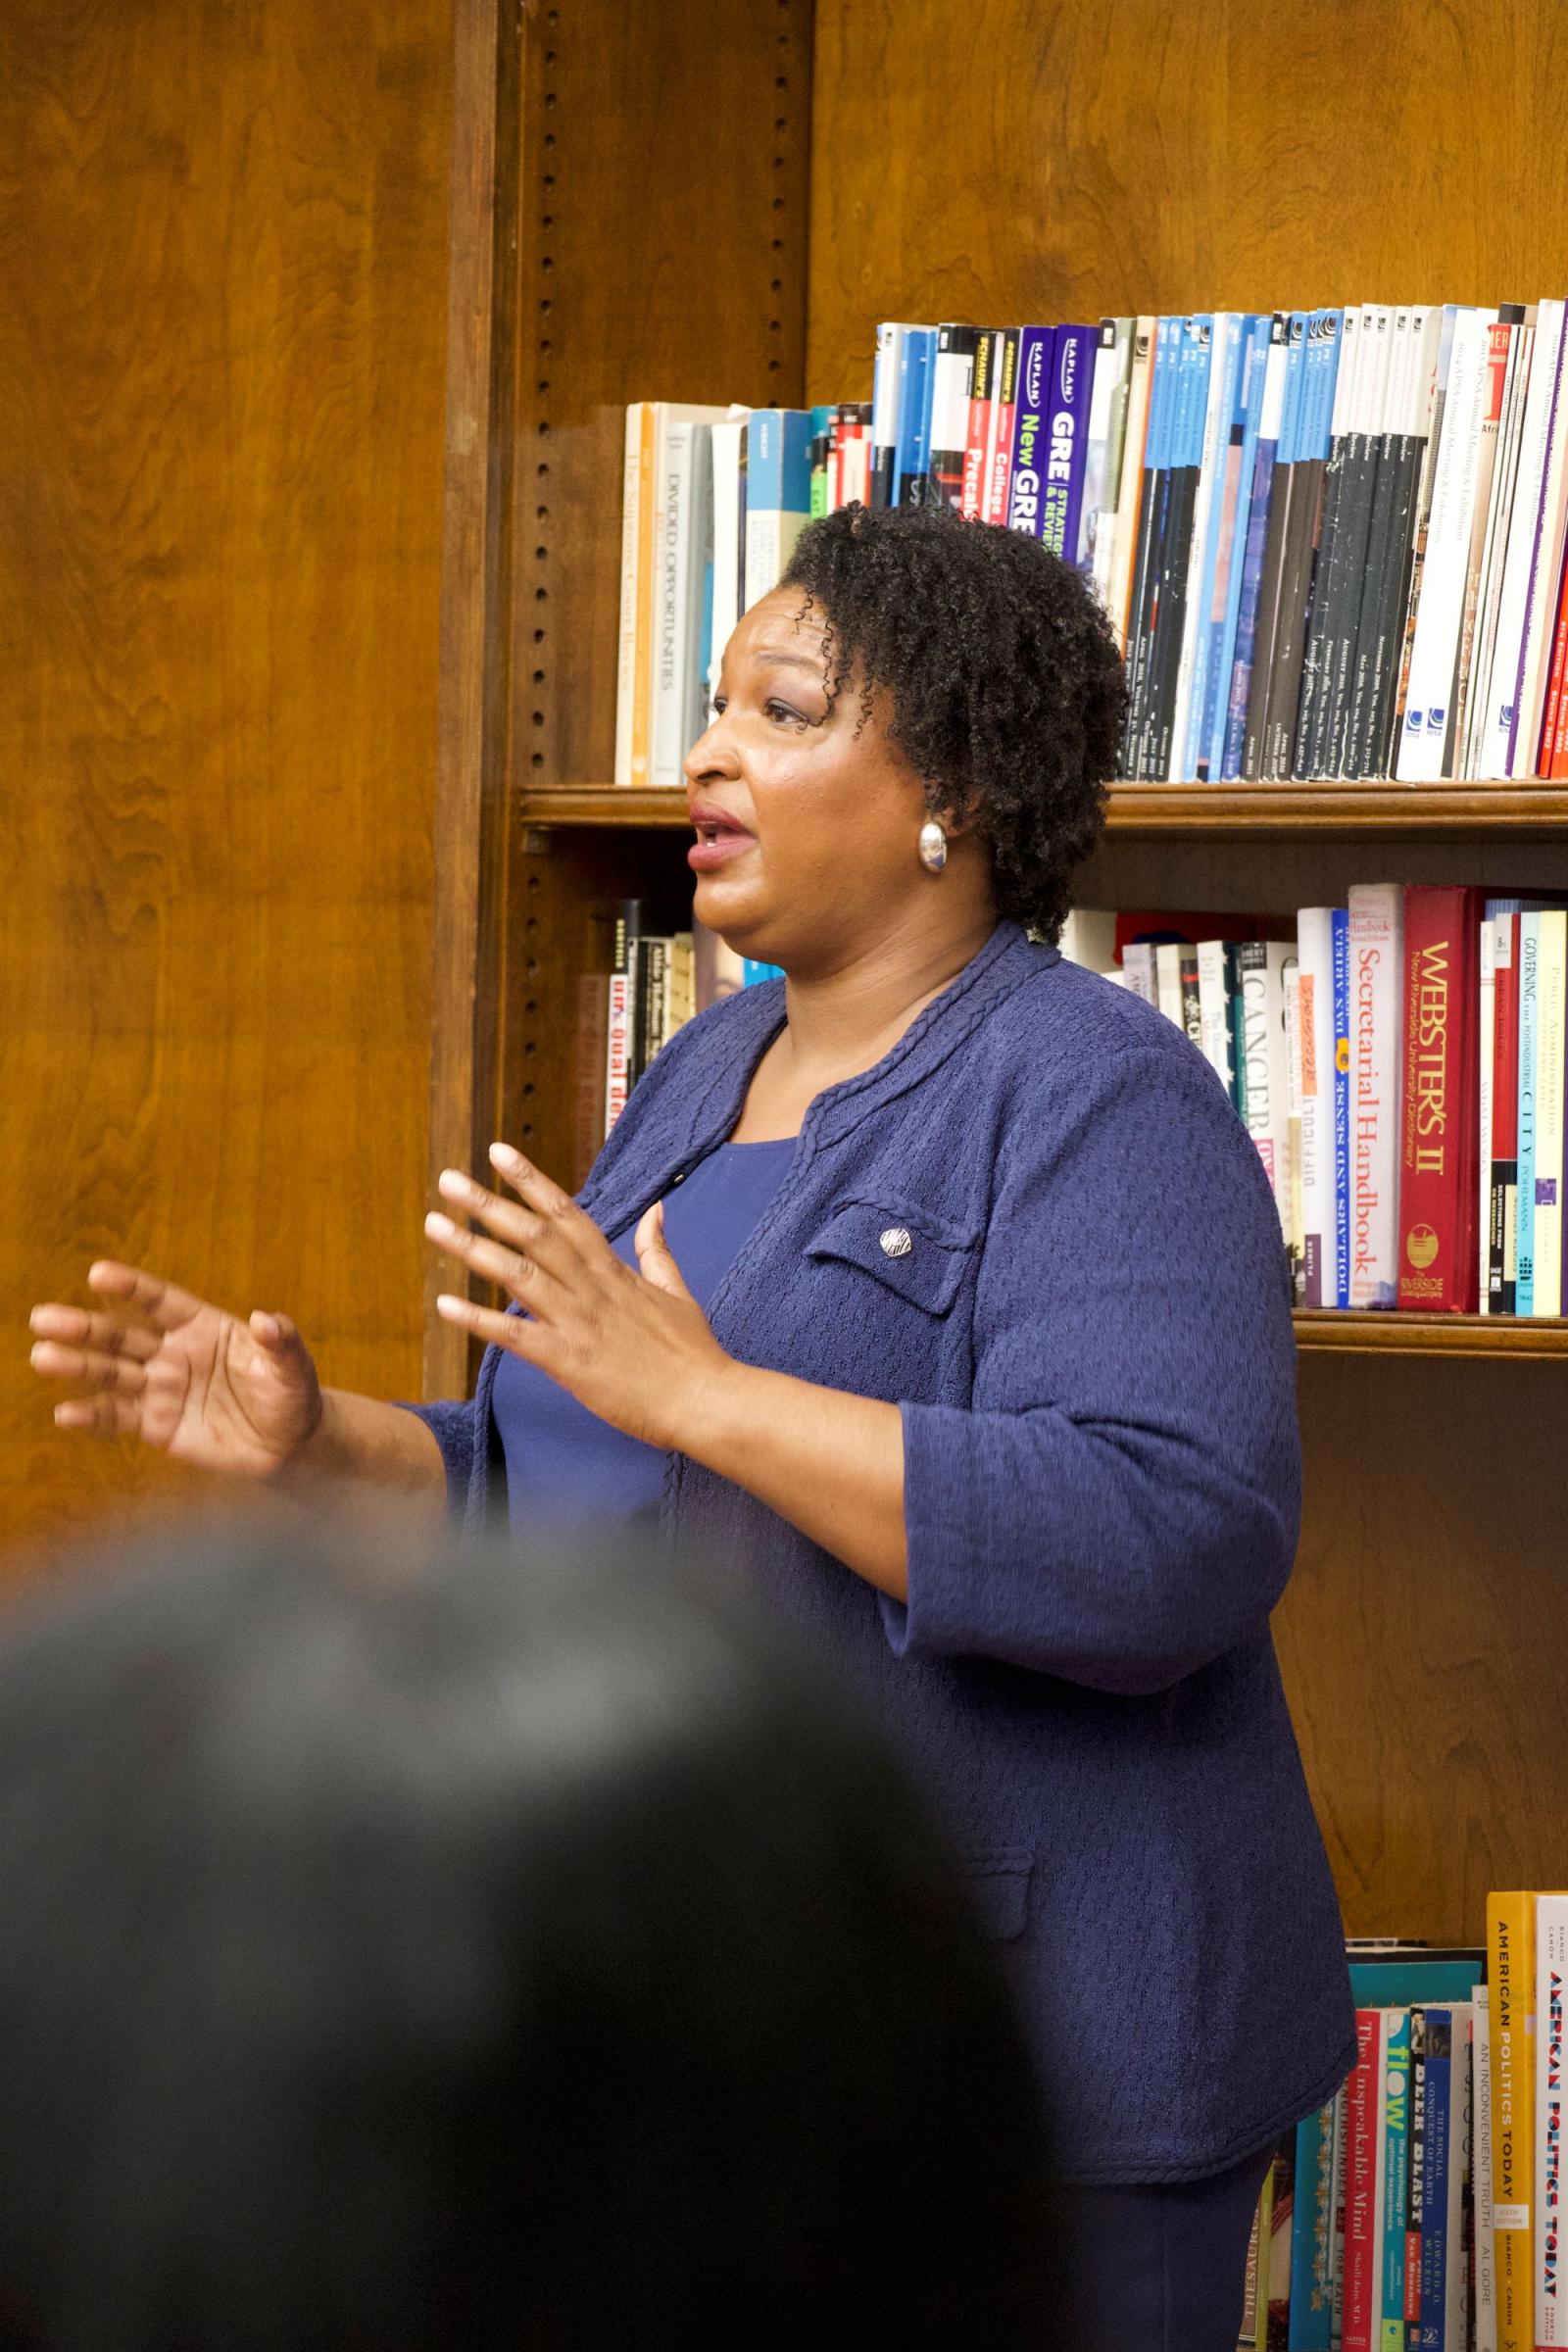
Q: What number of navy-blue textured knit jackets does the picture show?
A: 1